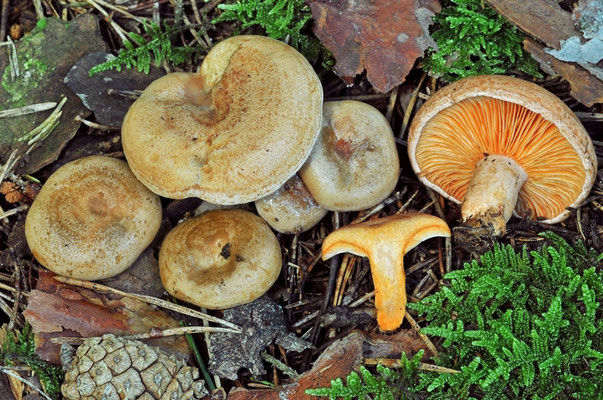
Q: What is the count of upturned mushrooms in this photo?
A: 1